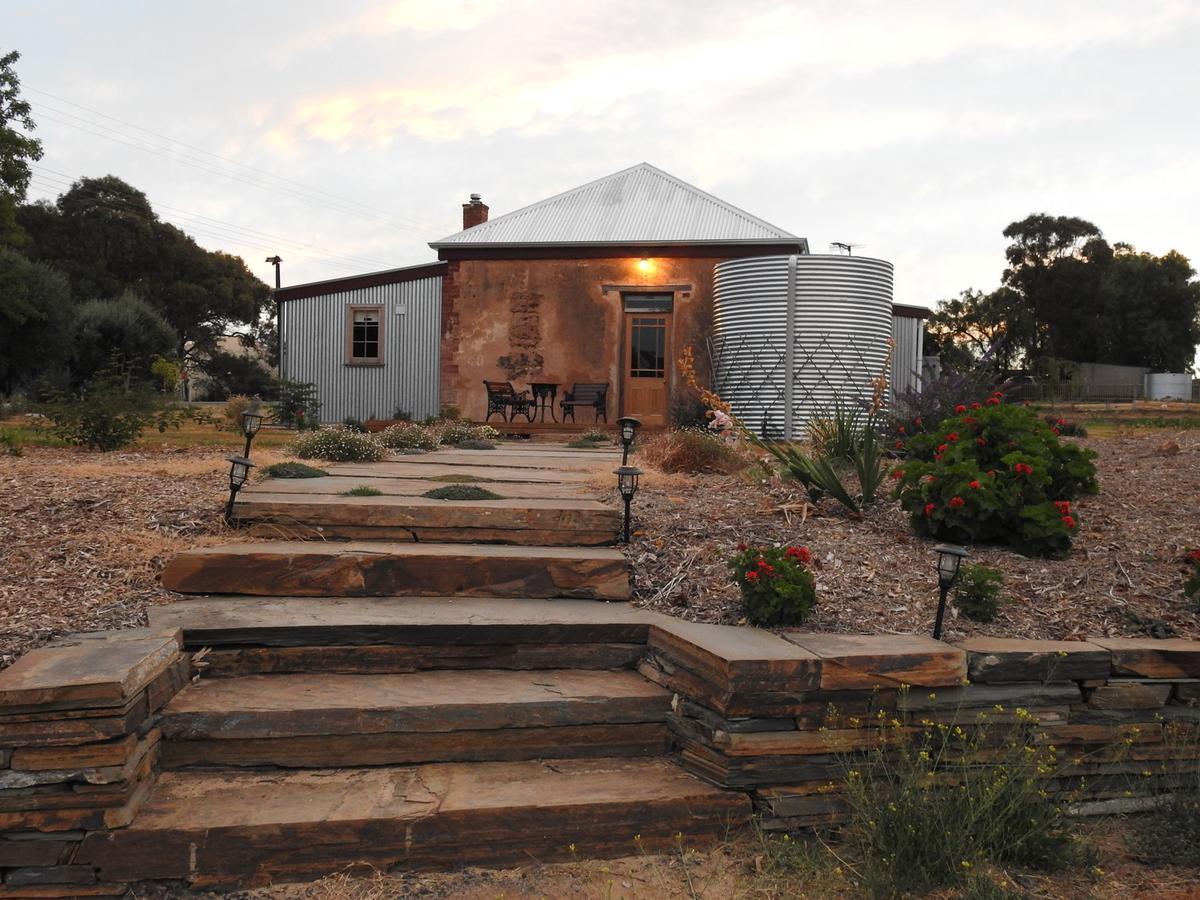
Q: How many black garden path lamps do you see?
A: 5